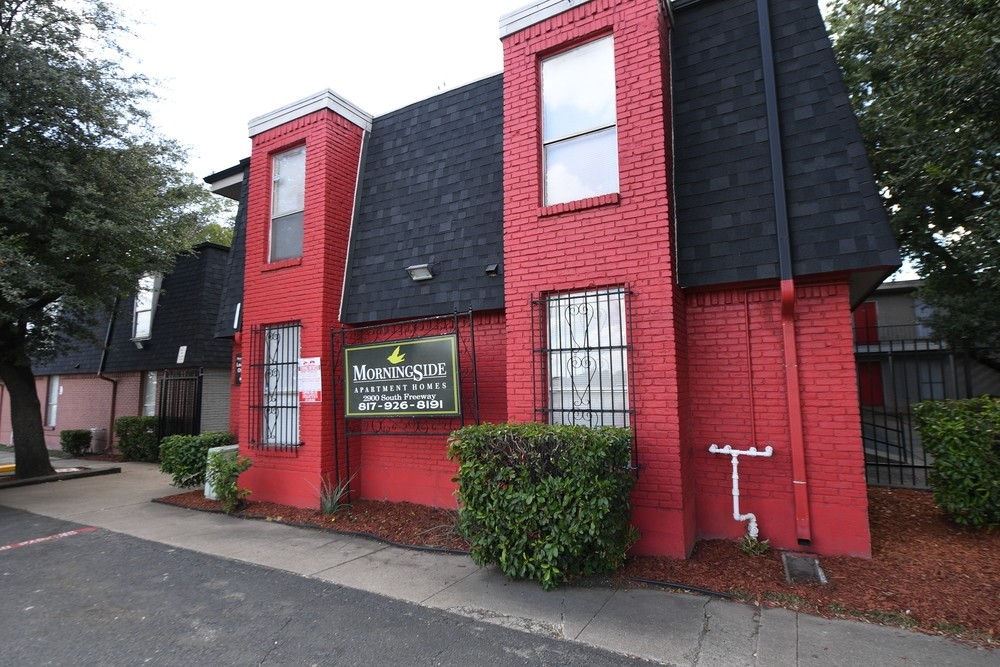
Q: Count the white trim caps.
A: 2